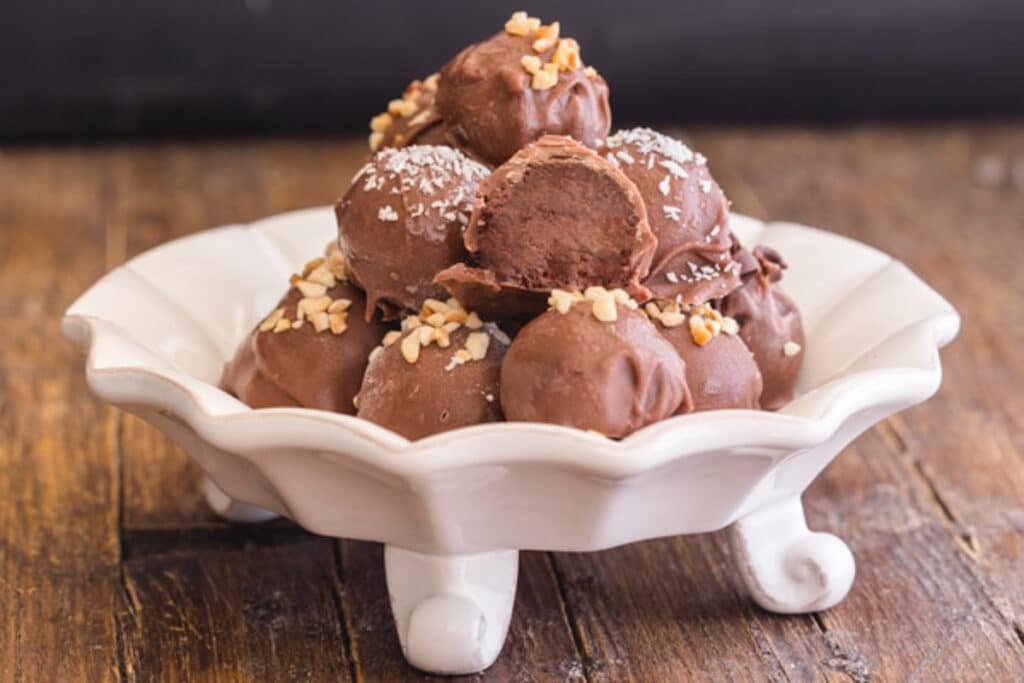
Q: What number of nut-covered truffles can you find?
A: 6